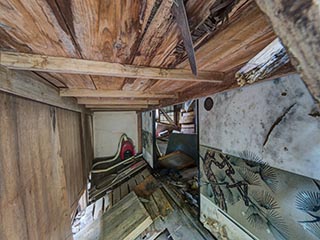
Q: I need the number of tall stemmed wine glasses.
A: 0